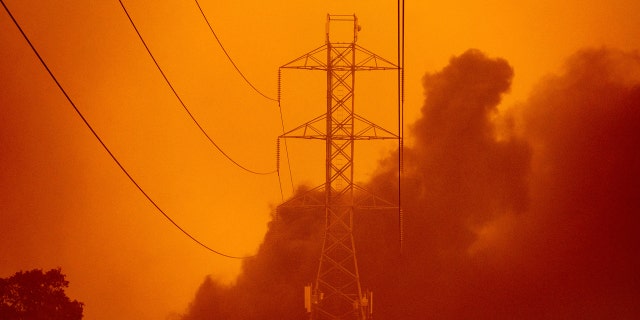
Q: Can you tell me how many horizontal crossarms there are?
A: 3